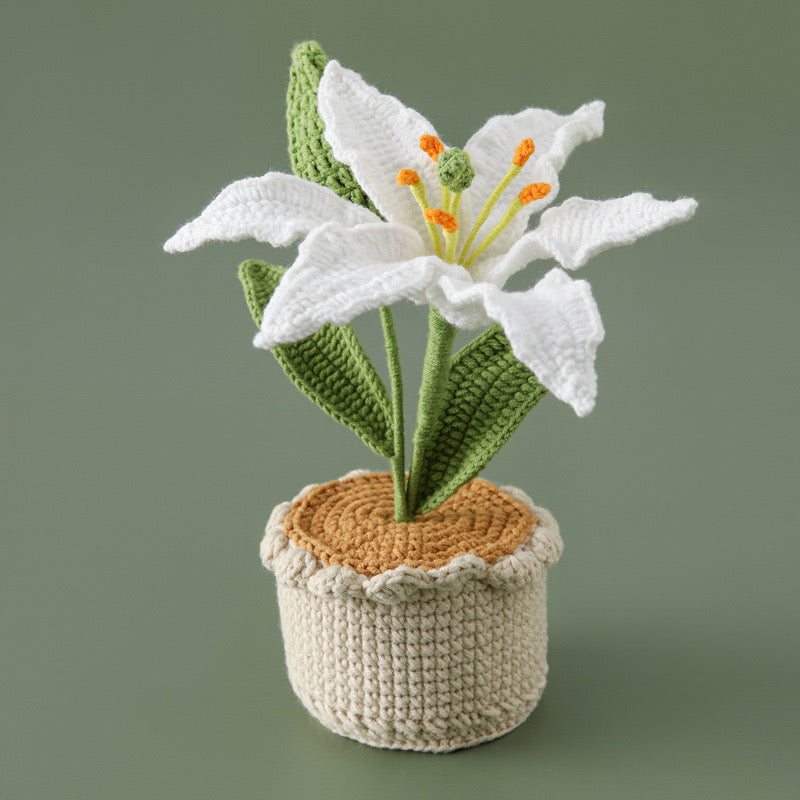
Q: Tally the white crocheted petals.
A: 6